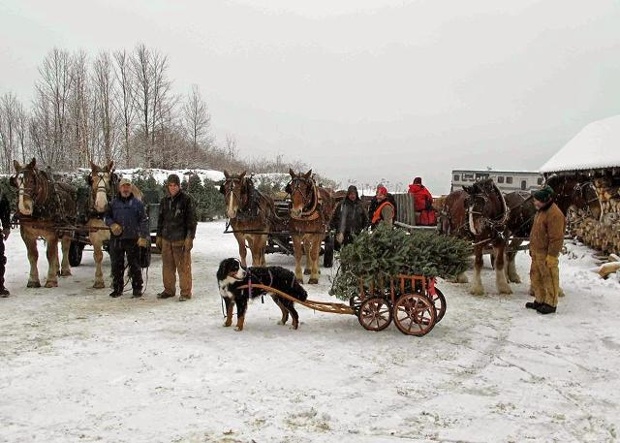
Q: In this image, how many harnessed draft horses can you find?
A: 6